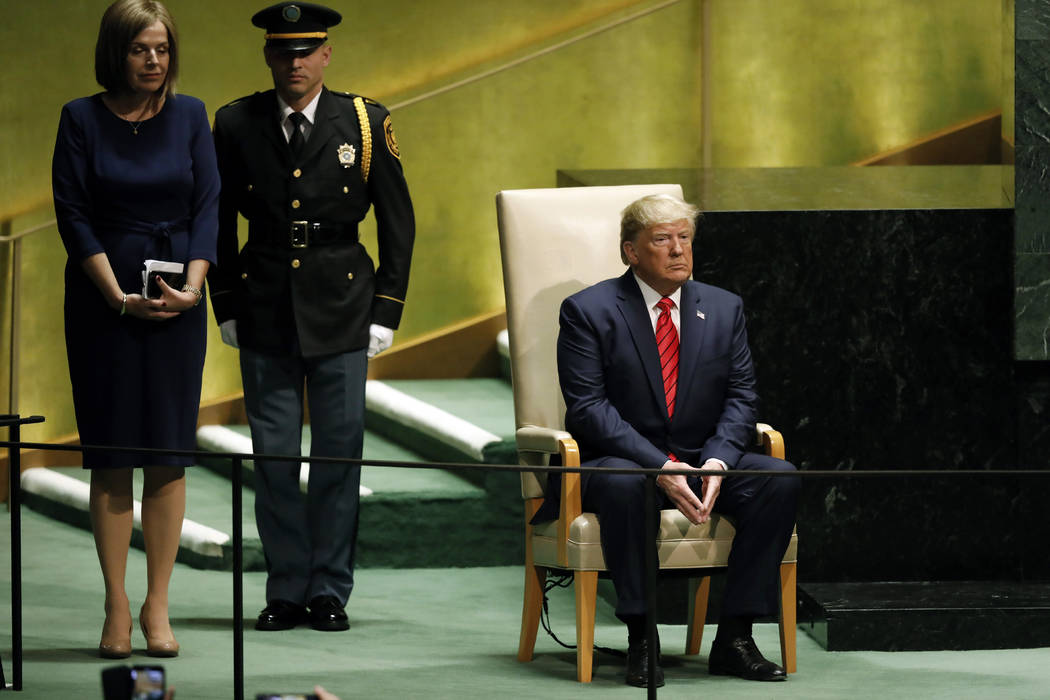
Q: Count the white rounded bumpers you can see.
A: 4